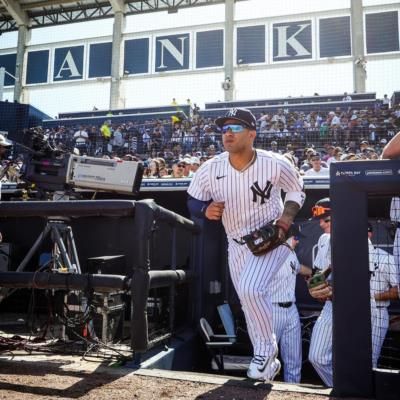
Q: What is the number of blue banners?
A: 11